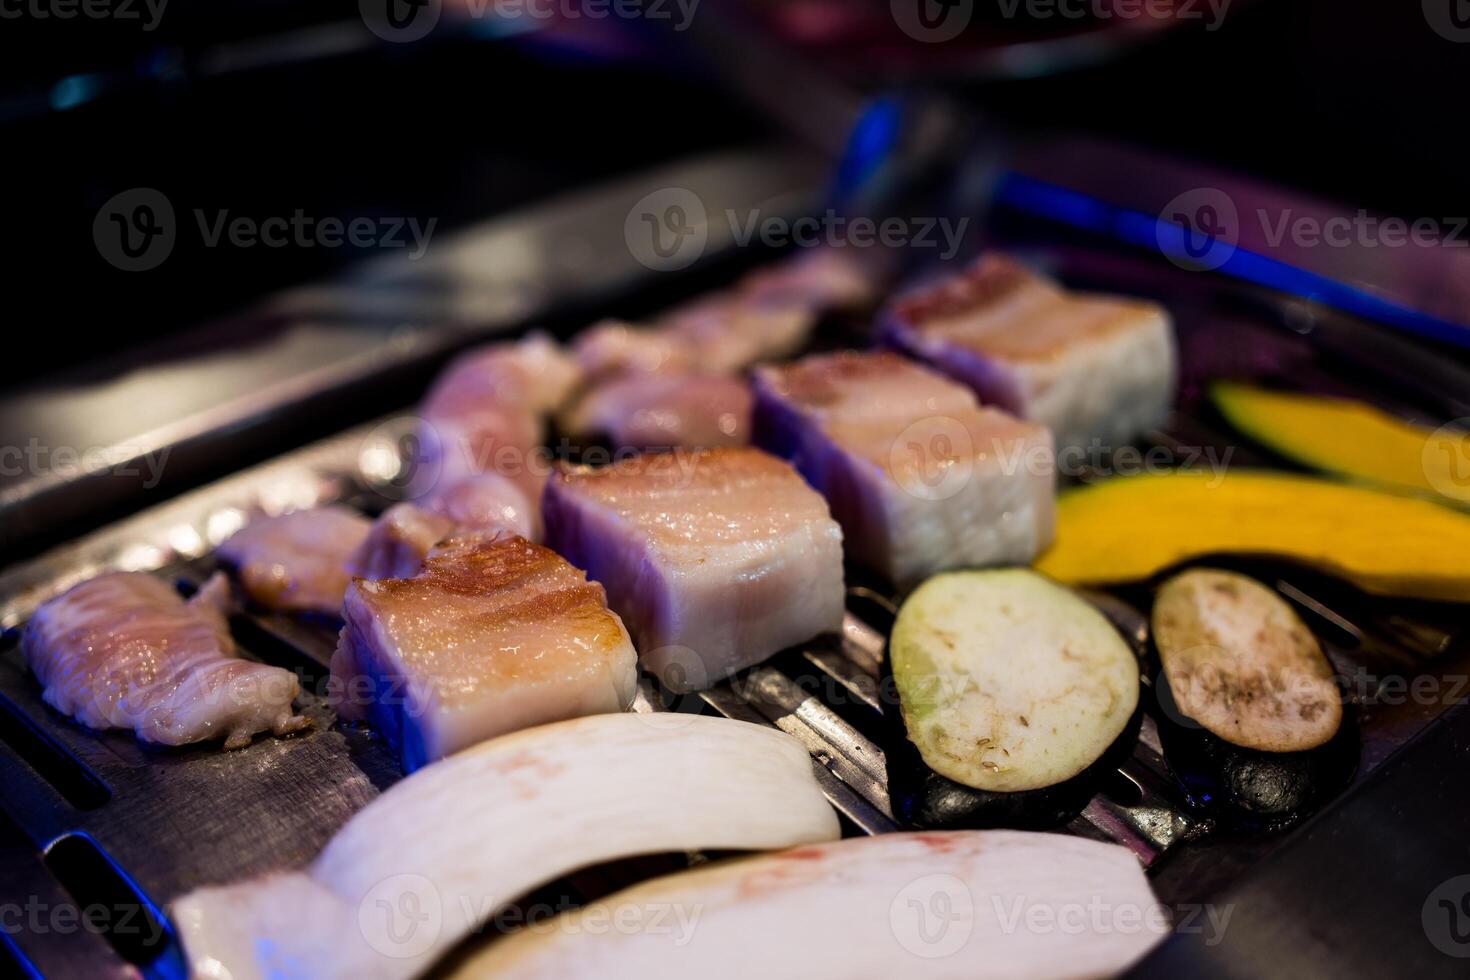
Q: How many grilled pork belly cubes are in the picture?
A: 4